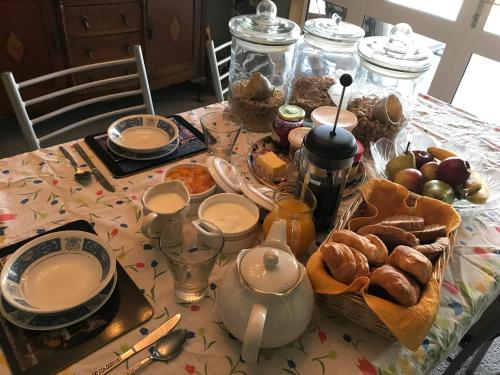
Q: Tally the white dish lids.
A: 2